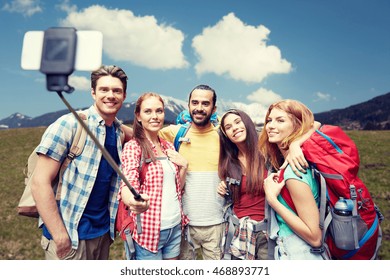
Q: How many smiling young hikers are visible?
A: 5